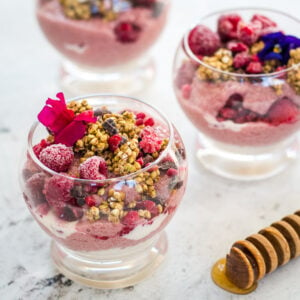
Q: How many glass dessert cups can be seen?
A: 3